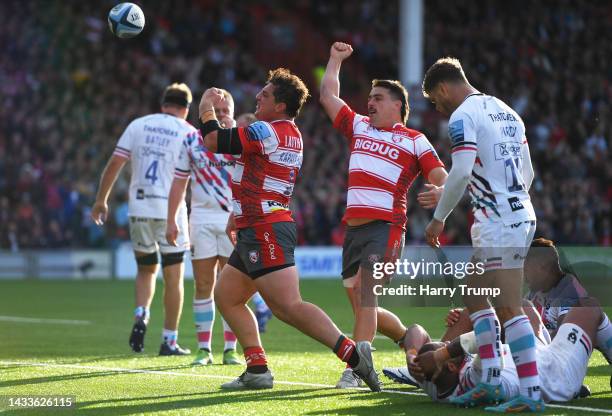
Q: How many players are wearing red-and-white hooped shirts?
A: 2